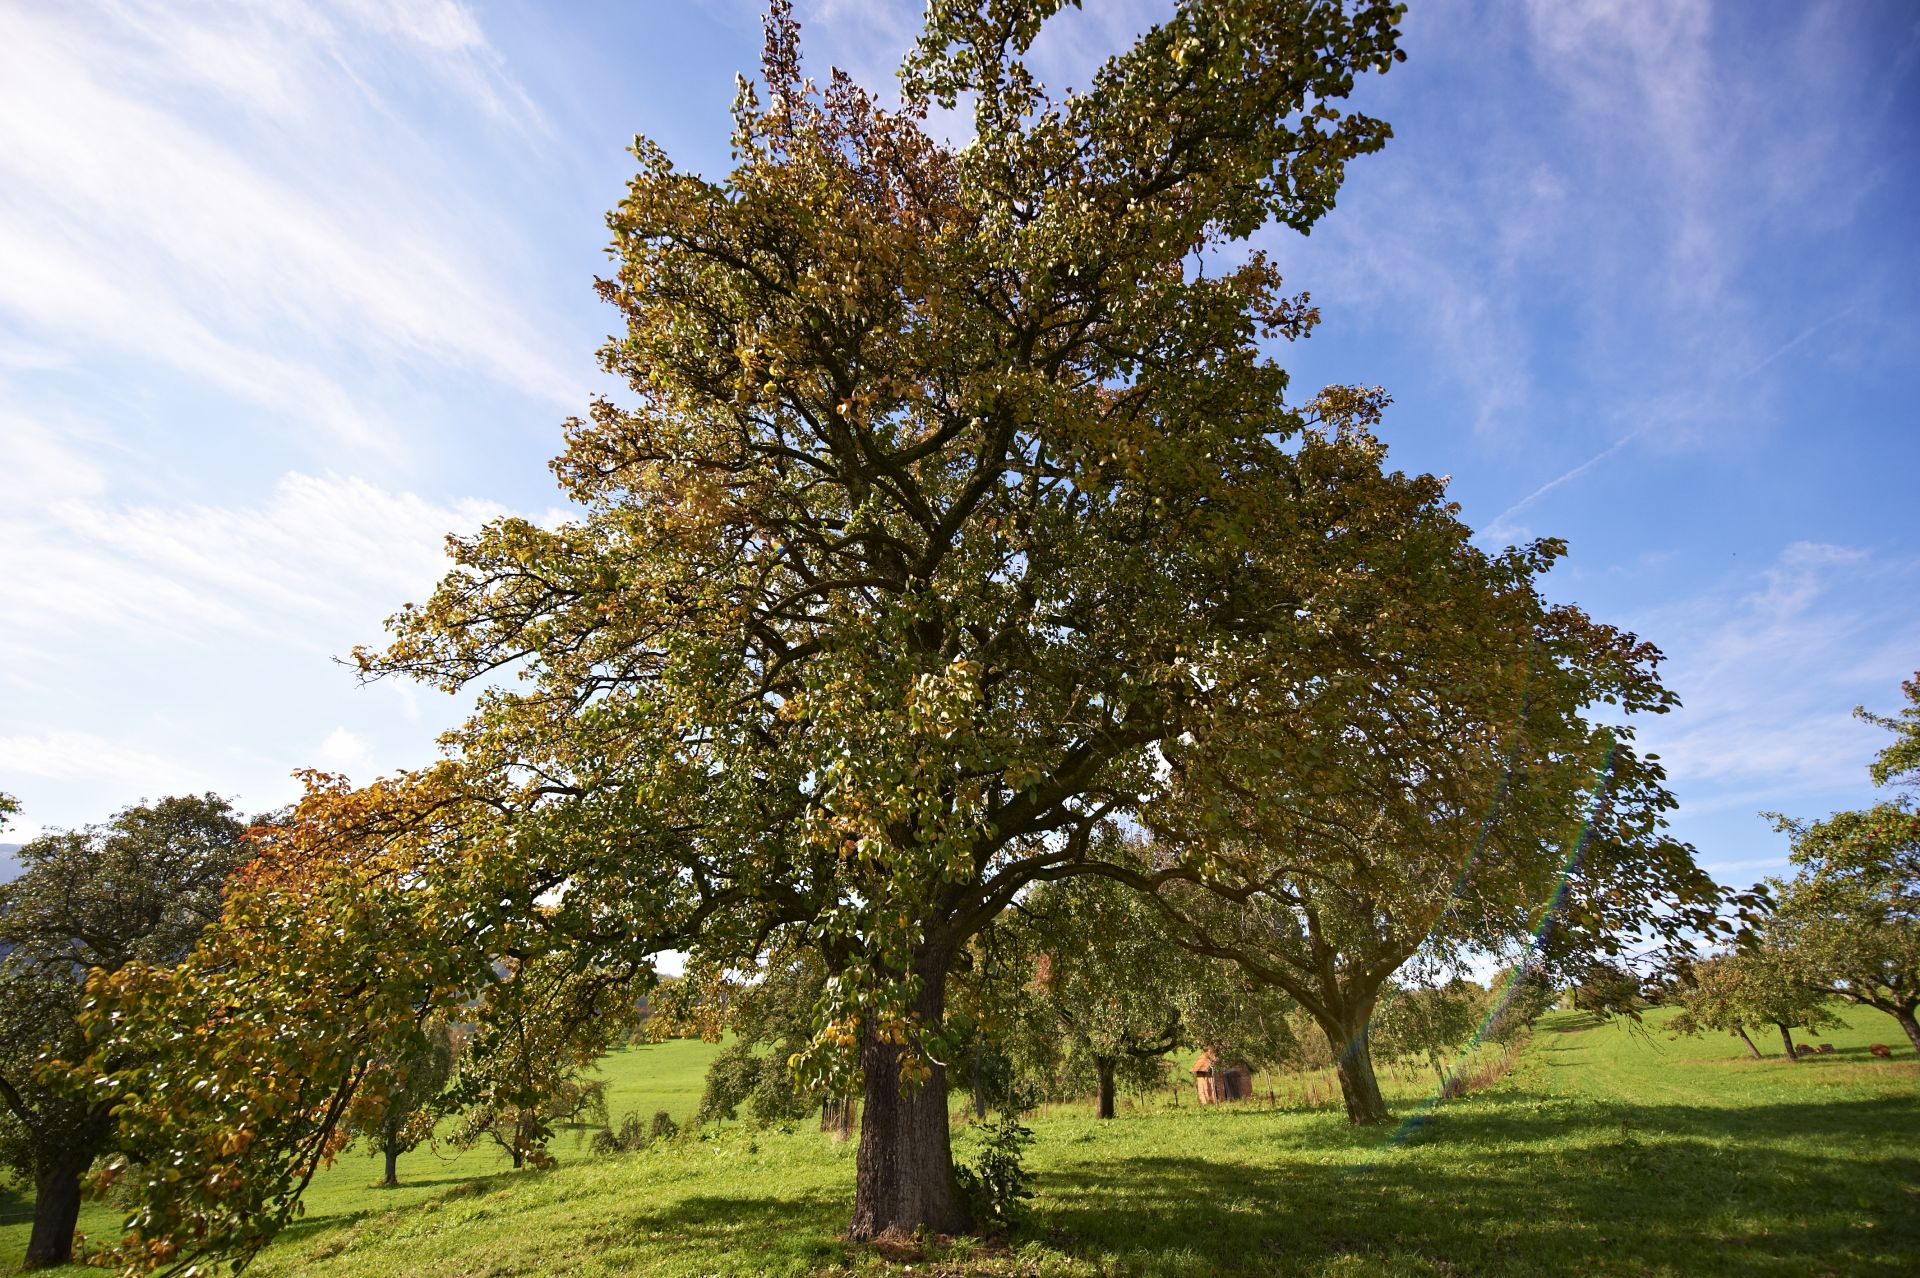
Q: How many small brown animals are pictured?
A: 3